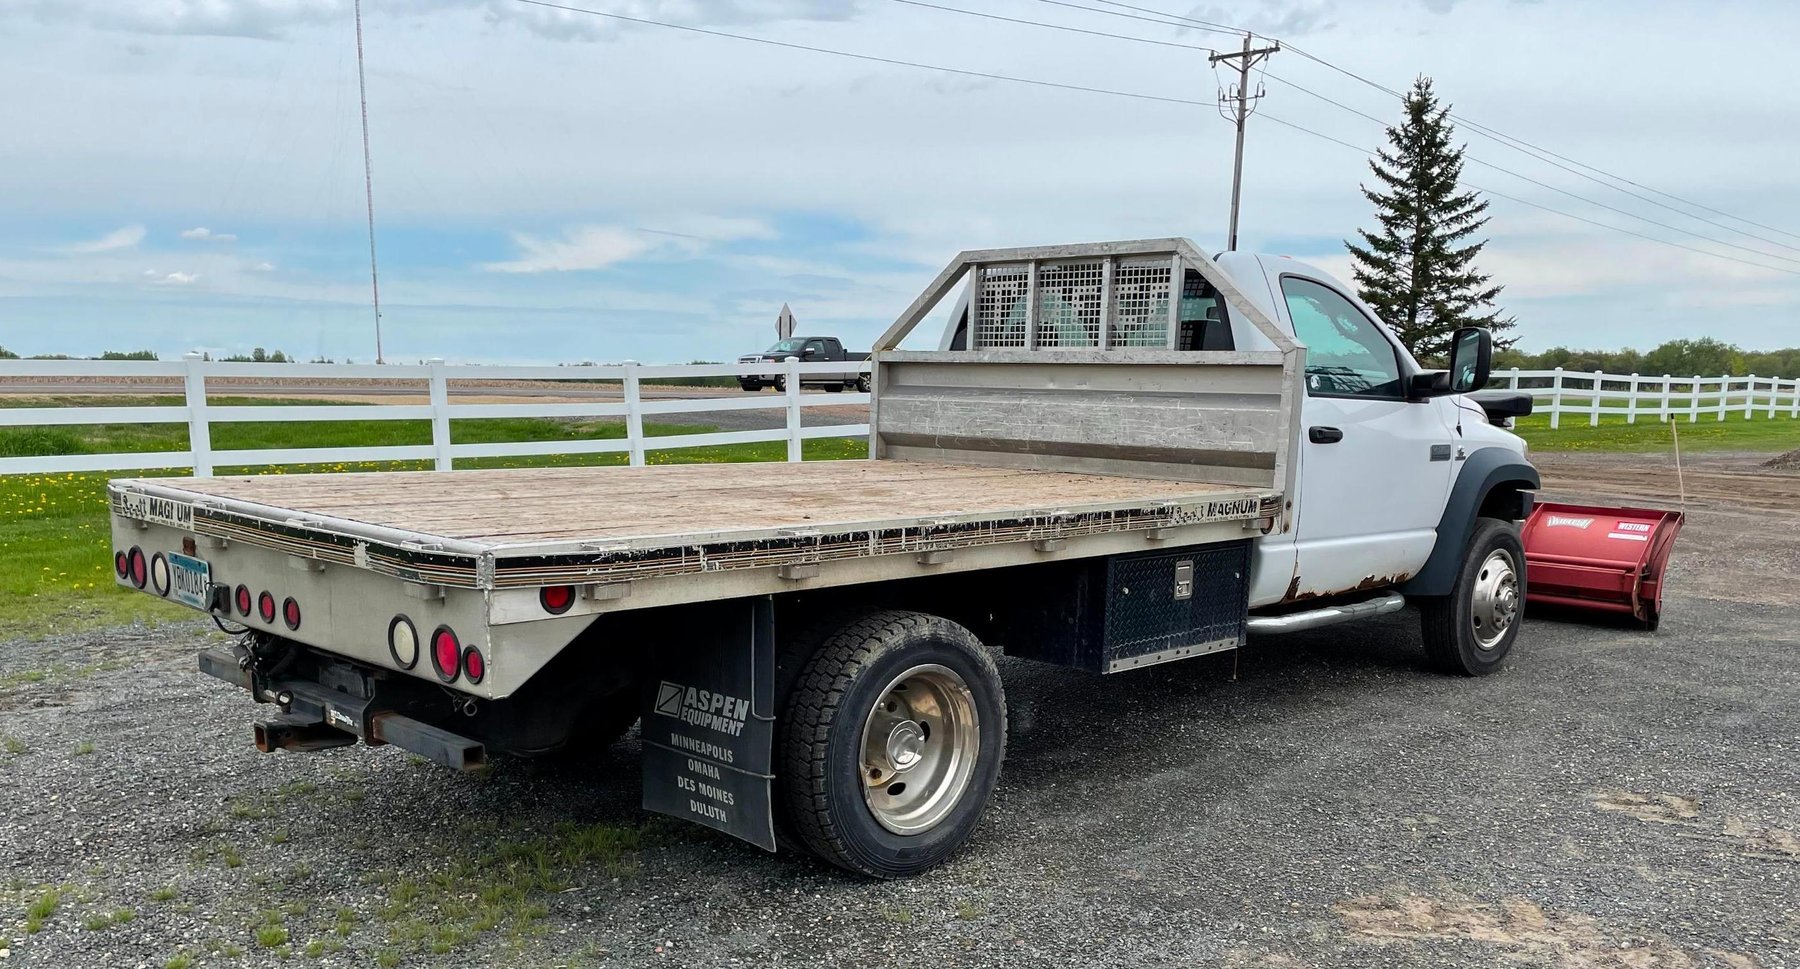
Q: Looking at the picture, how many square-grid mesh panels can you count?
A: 3